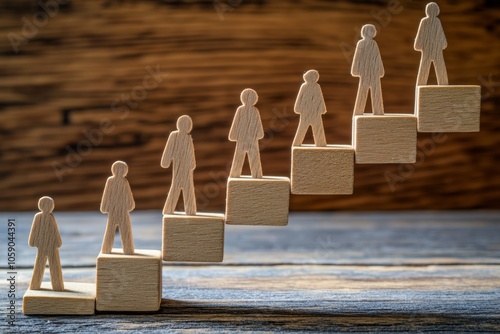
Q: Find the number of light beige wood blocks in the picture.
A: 7